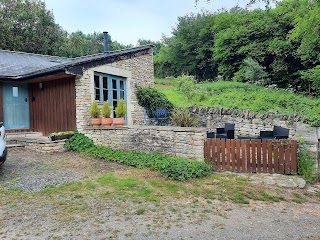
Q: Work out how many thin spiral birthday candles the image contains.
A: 0